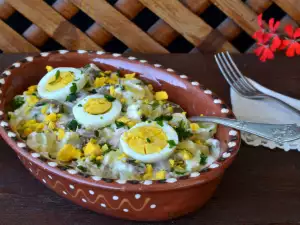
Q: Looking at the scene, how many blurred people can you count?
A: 0